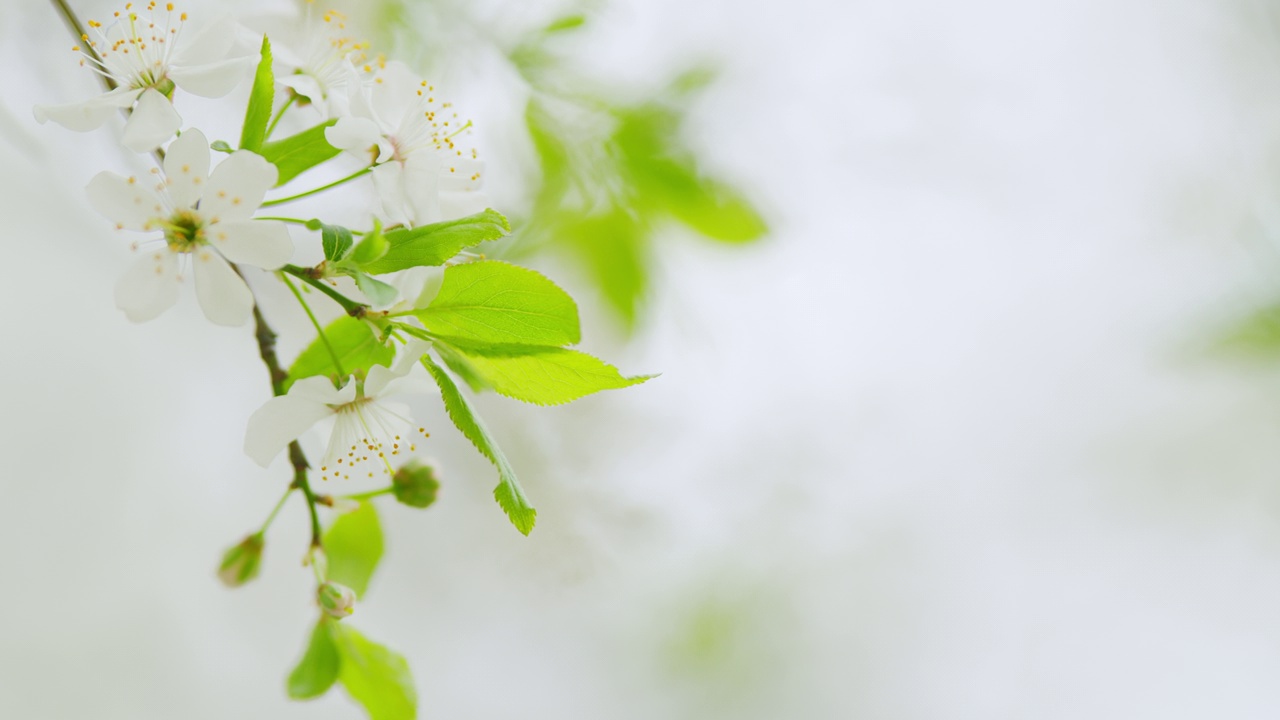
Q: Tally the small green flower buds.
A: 3